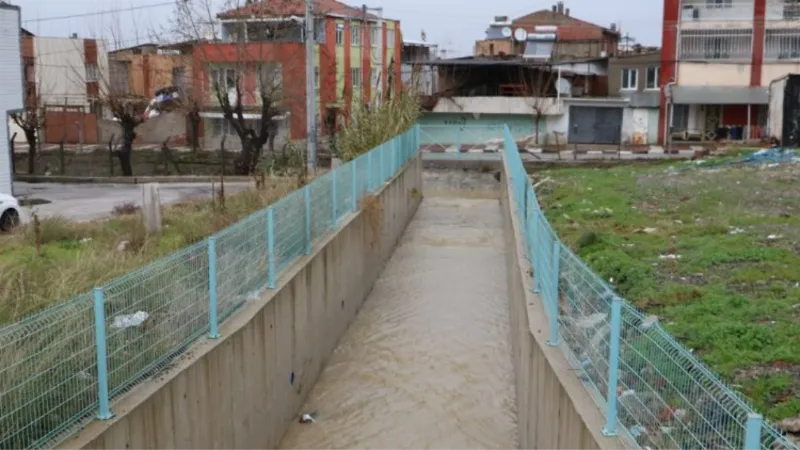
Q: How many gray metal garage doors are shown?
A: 1